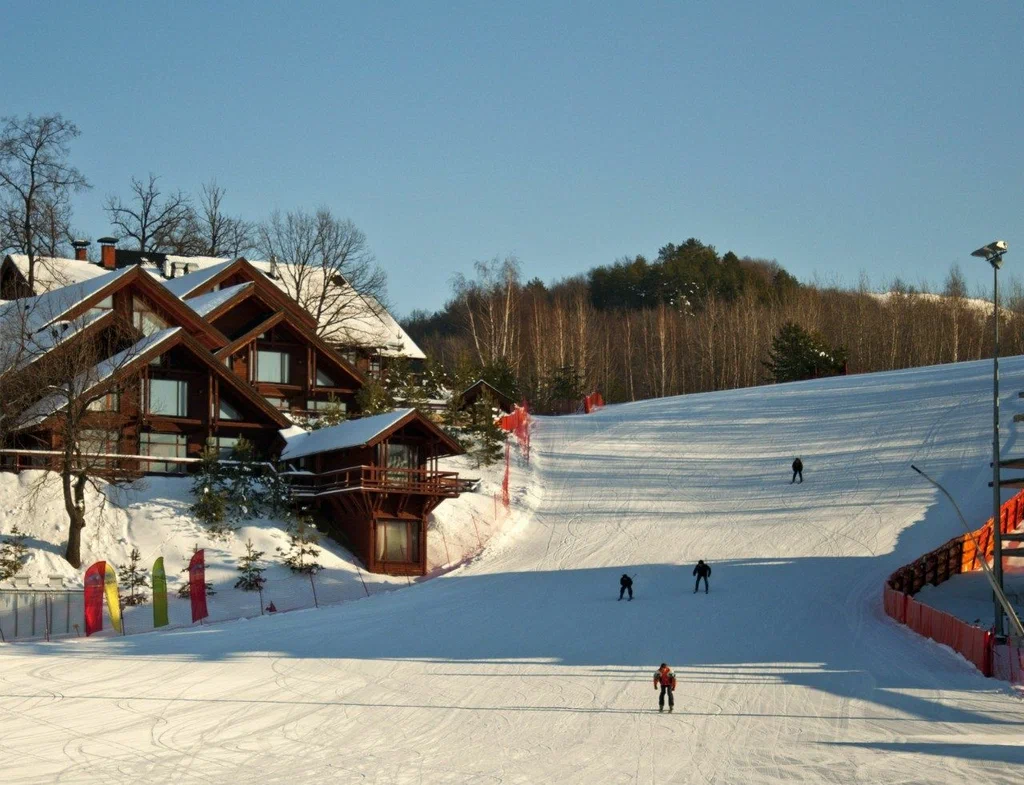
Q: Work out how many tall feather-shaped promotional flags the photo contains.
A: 4